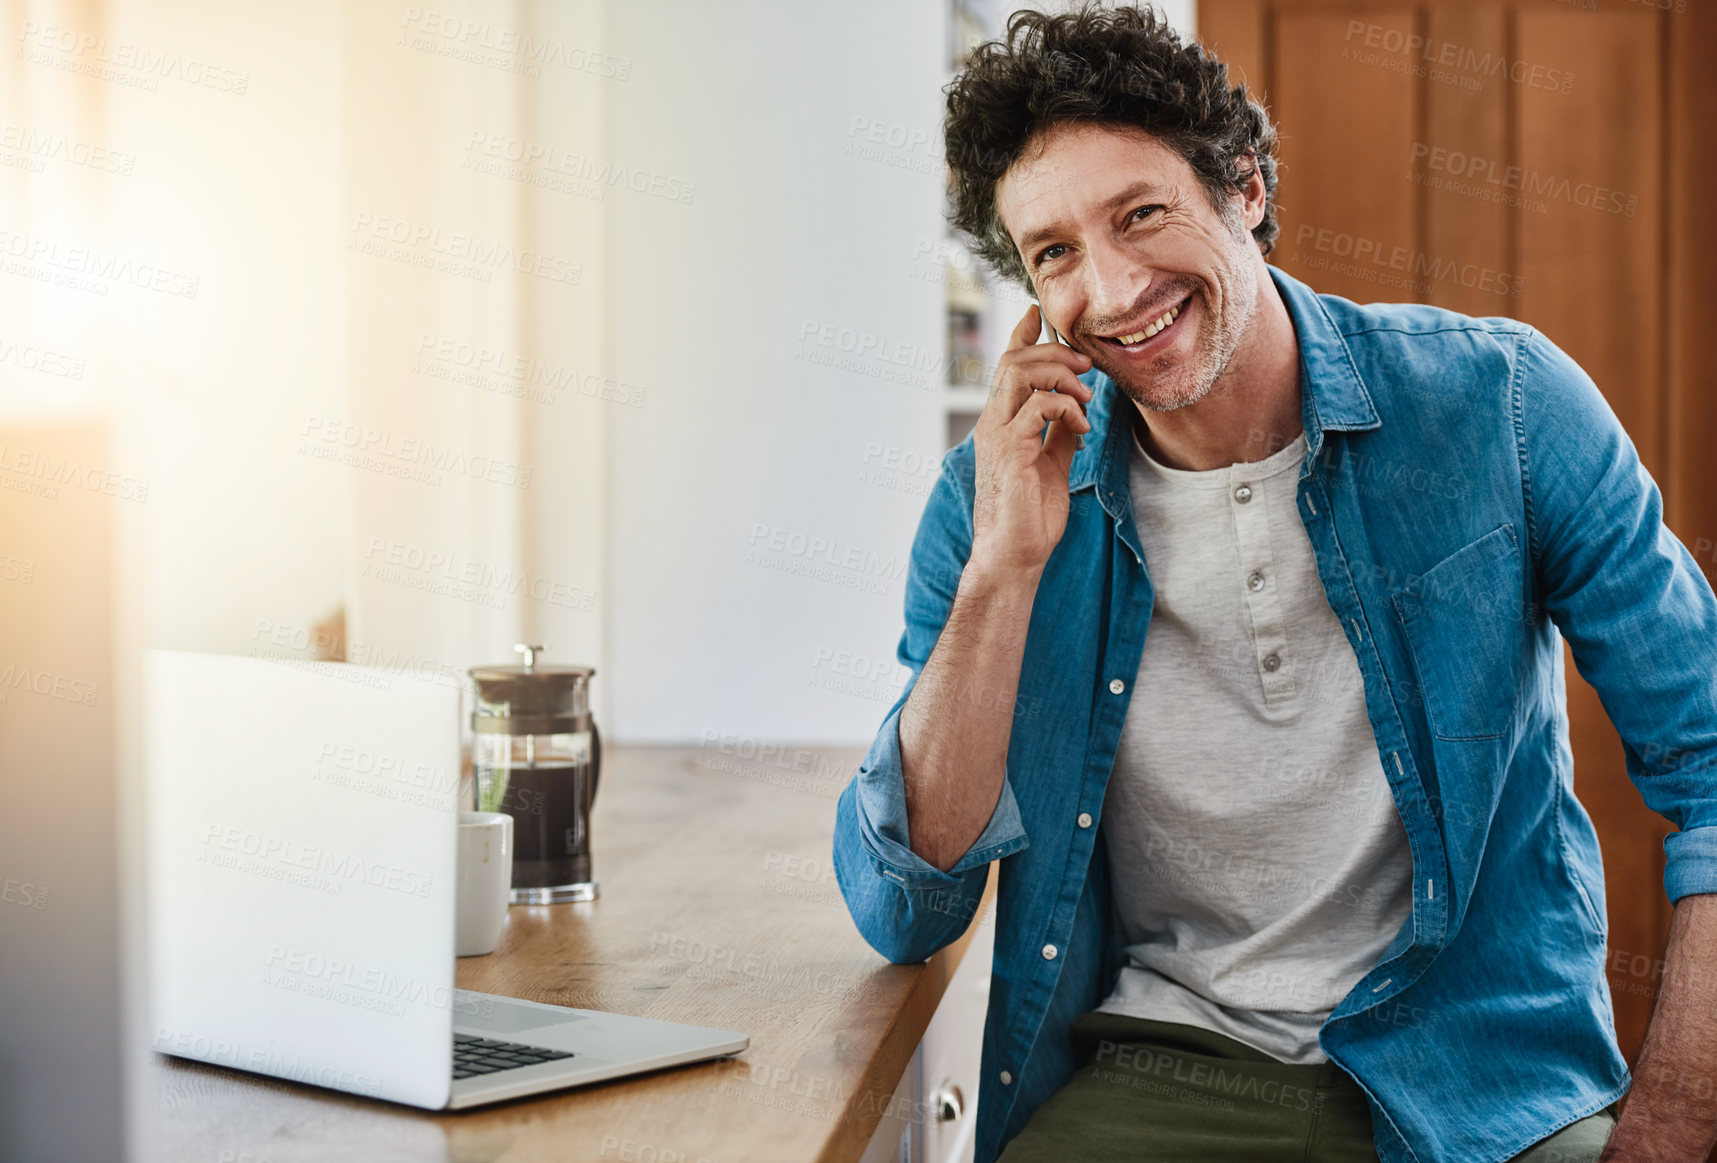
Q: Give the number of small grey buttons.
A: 3